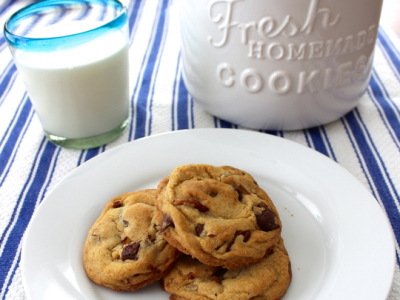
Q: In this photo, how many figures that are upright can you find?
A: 0